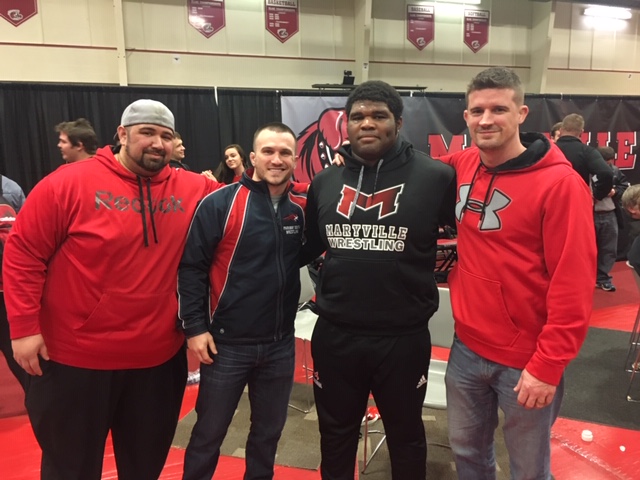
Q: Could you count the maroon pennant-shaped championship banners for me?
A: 5